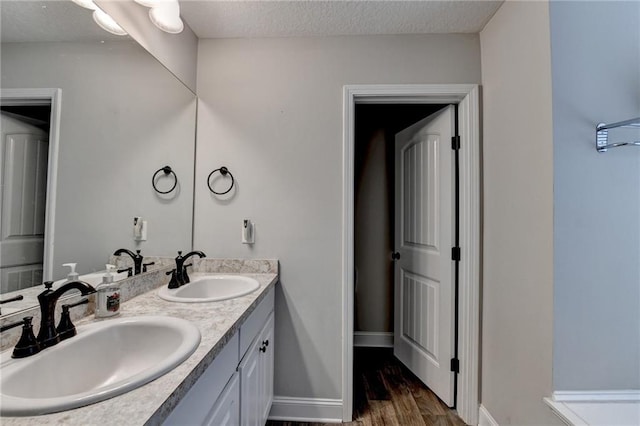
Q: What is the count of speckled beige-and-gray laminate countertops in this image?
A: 1